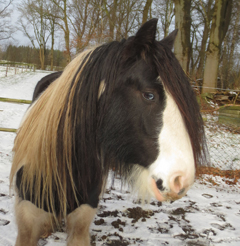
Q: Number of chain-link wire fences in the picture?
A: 1